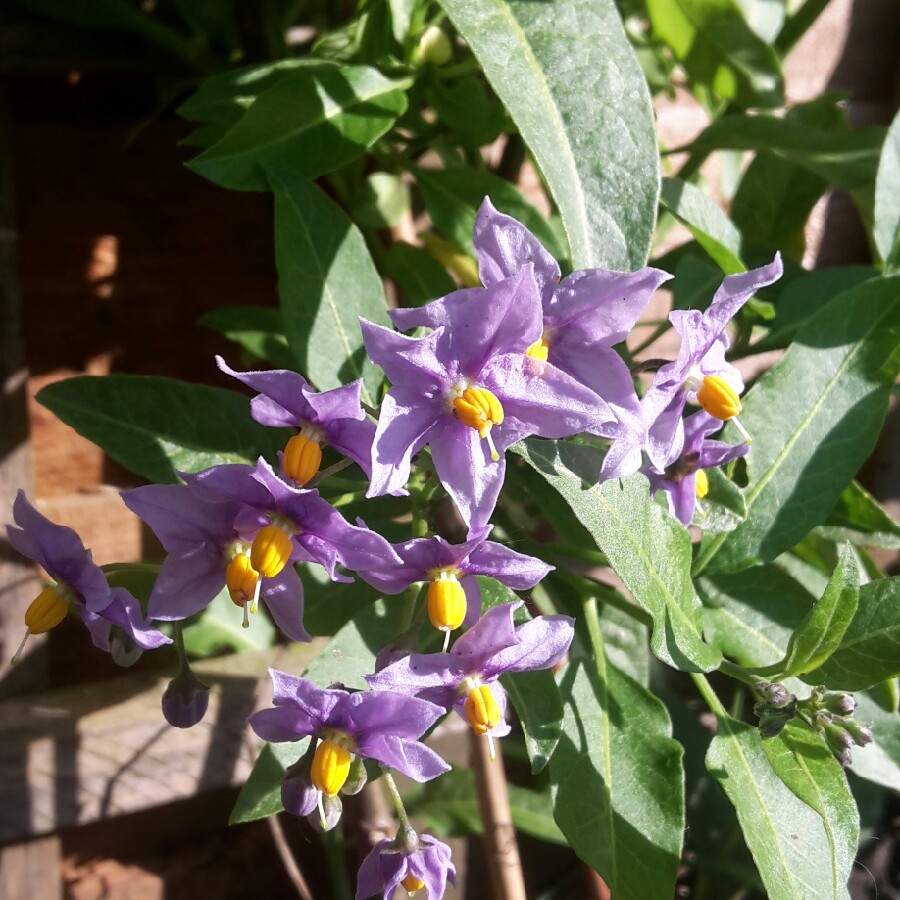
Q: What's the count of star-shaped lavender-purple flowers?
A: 12